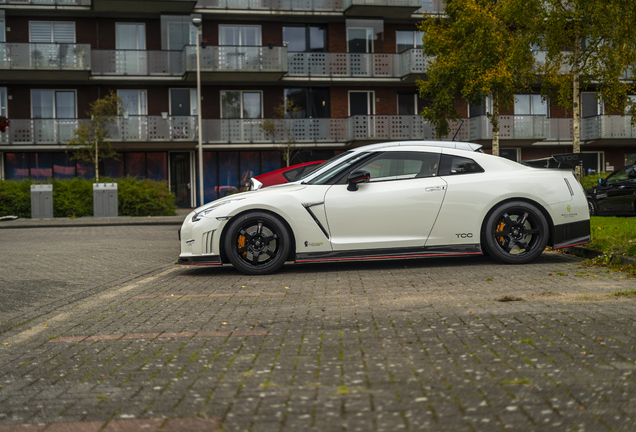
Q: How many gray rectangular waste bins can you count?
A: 2